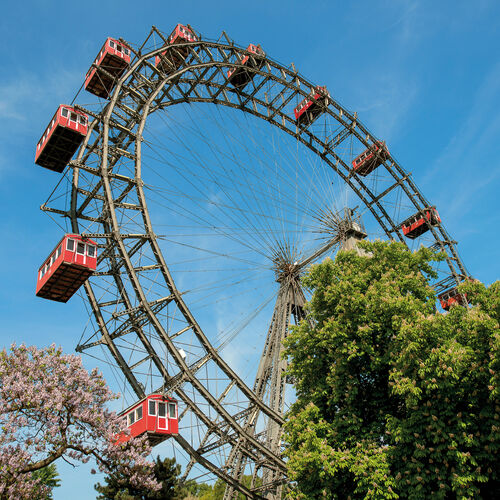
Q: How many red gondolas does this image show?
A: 10